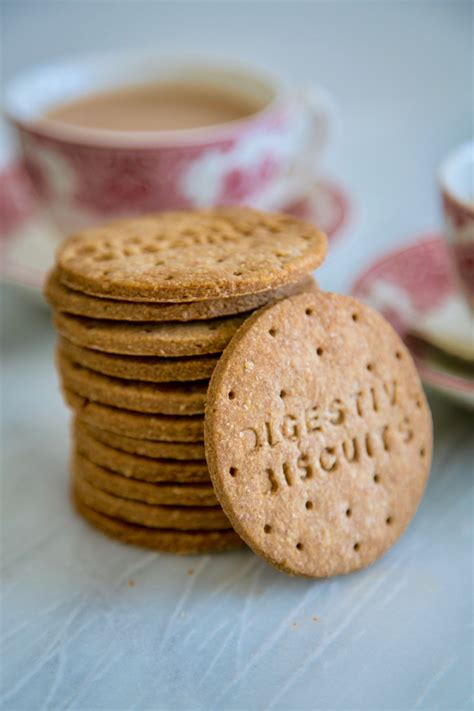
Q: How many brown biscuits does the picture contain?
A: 12